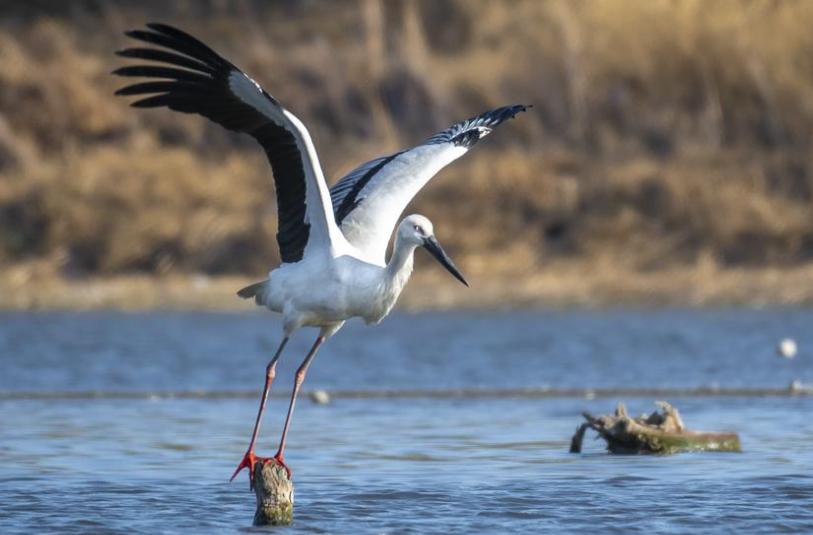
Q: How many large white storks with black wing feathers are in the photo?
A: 1